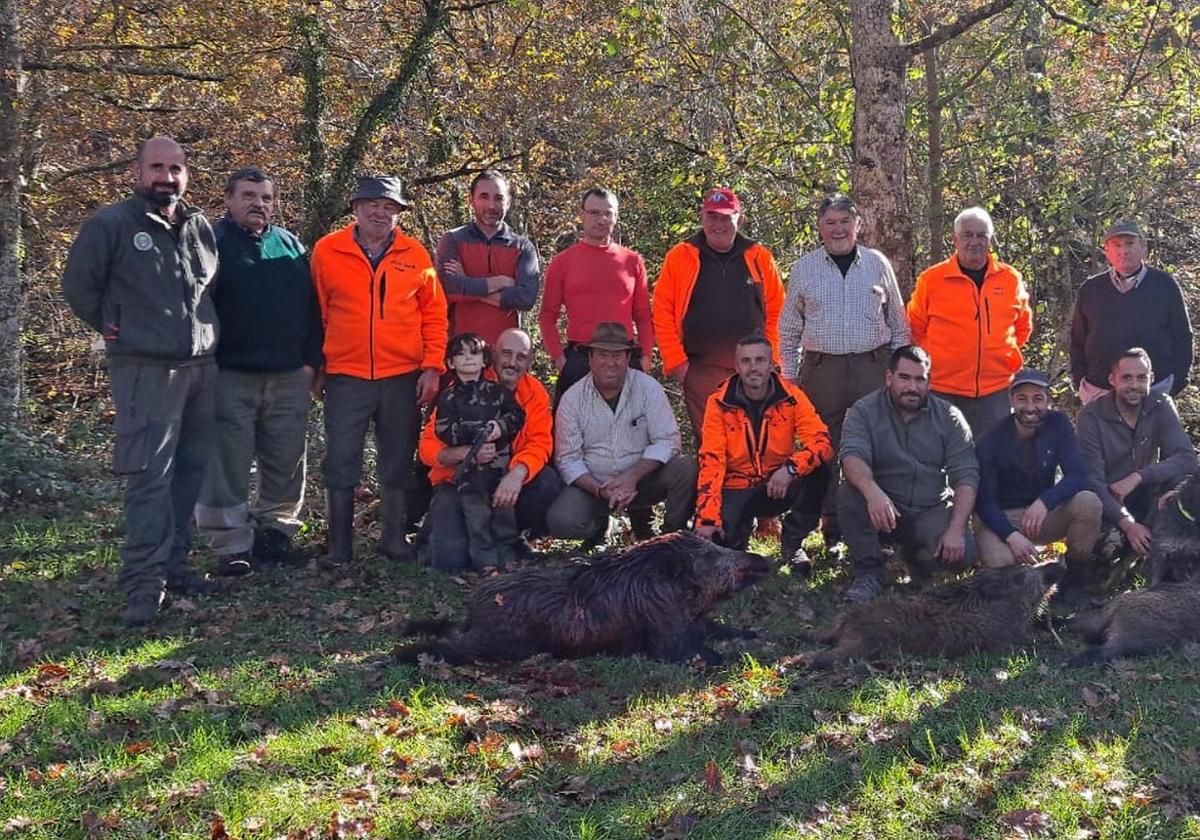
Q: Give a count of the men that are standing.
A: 9